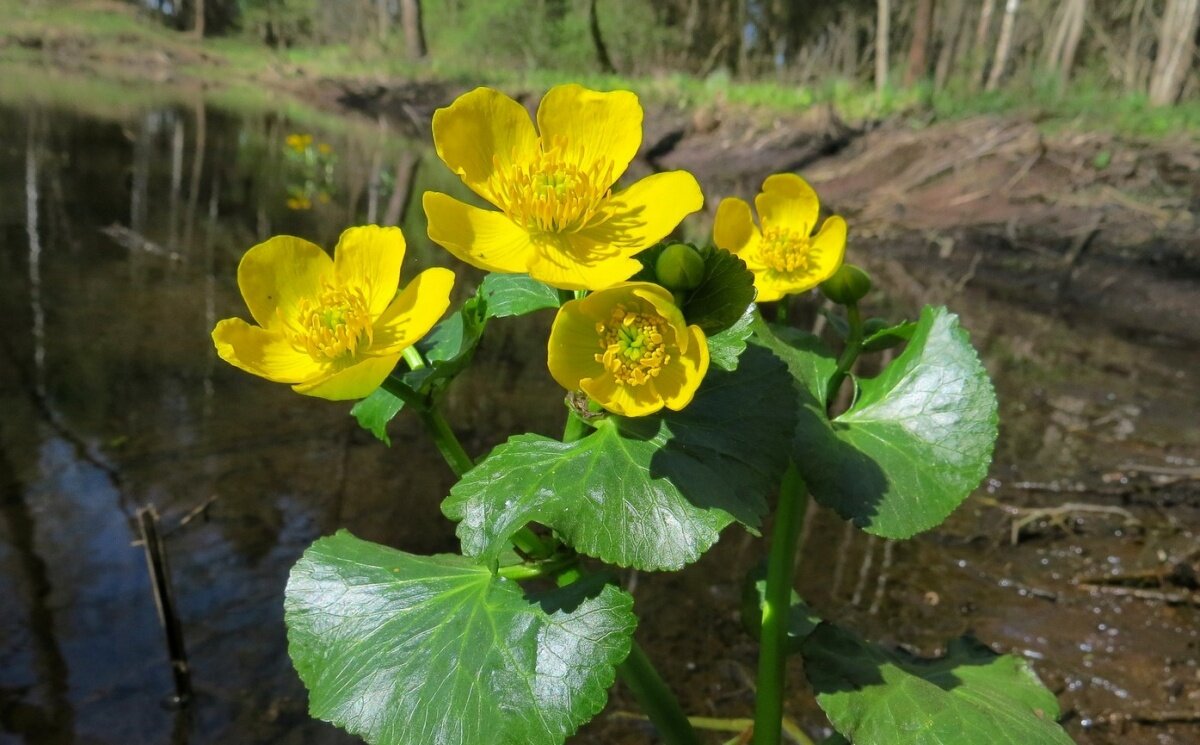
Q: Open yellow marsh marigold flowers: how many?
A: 4